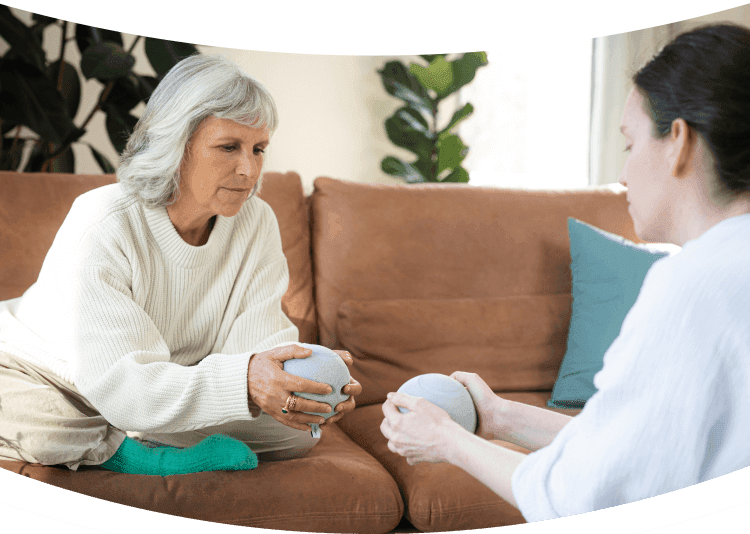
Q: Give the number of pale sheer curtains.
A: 1